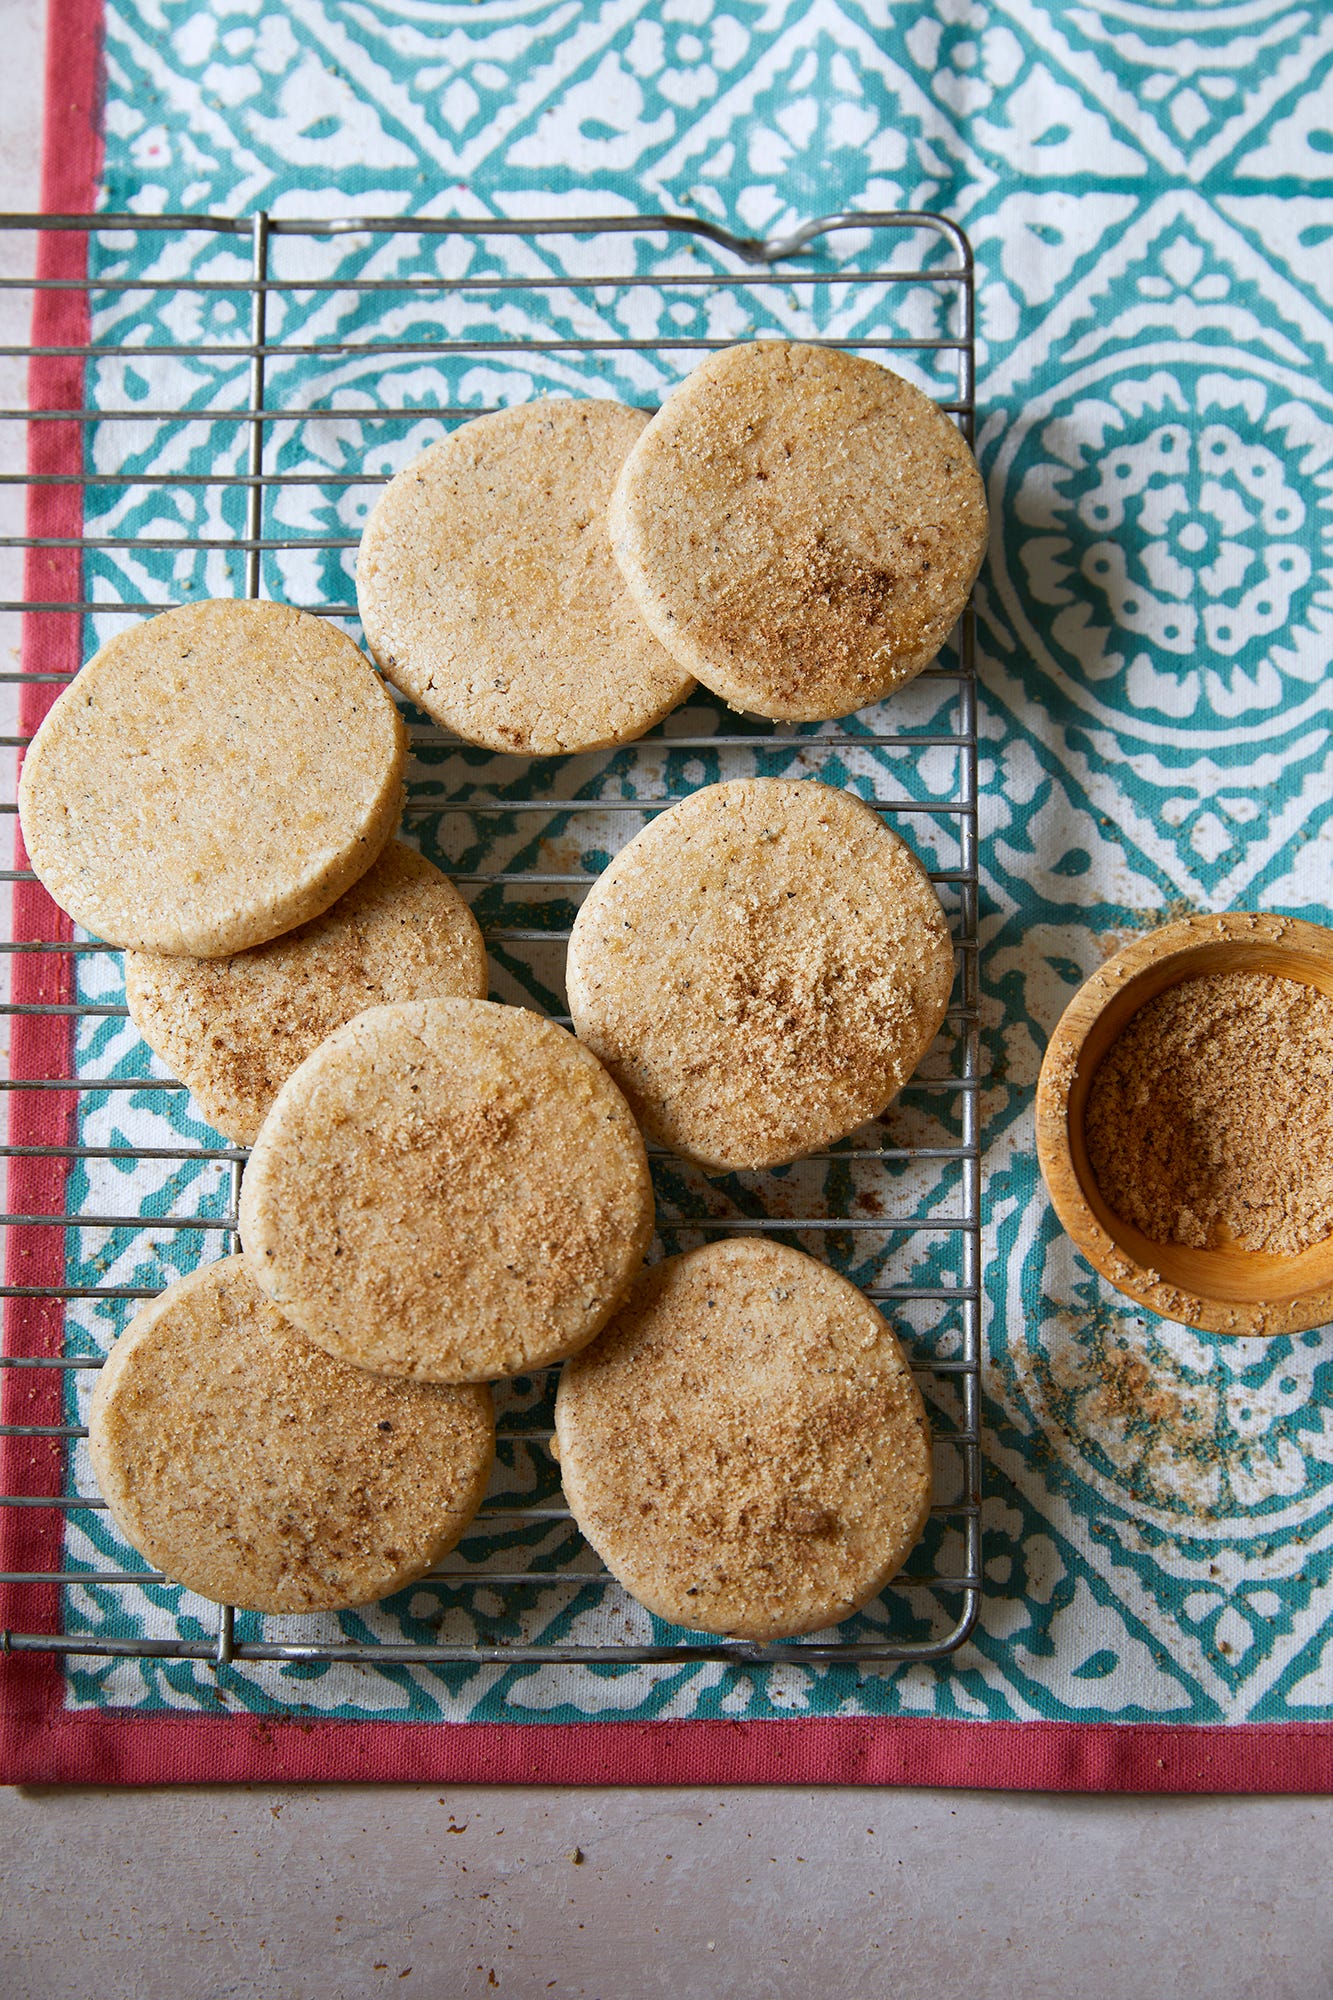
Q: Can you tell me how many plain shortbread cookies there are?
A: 2